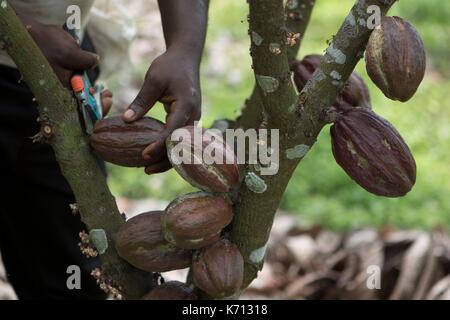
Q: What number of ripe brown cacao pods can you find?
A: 9